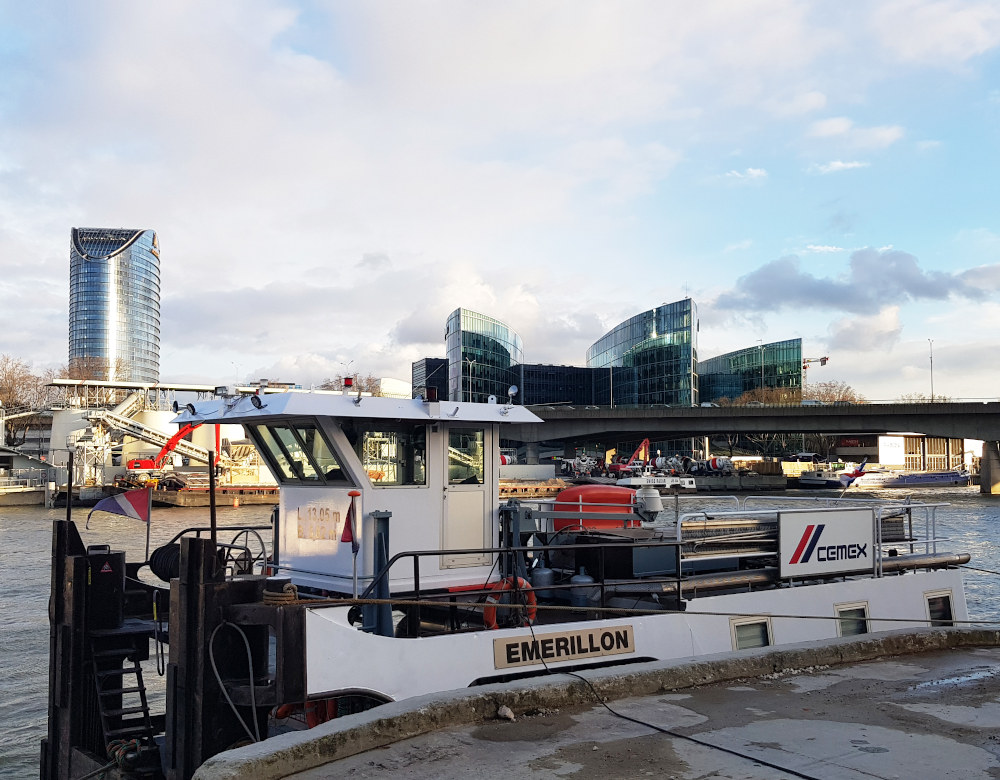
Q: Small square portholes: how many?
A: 3